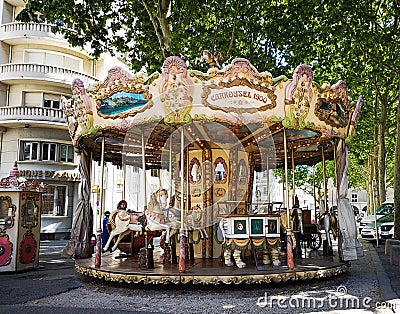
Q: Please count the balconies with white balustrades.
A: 3